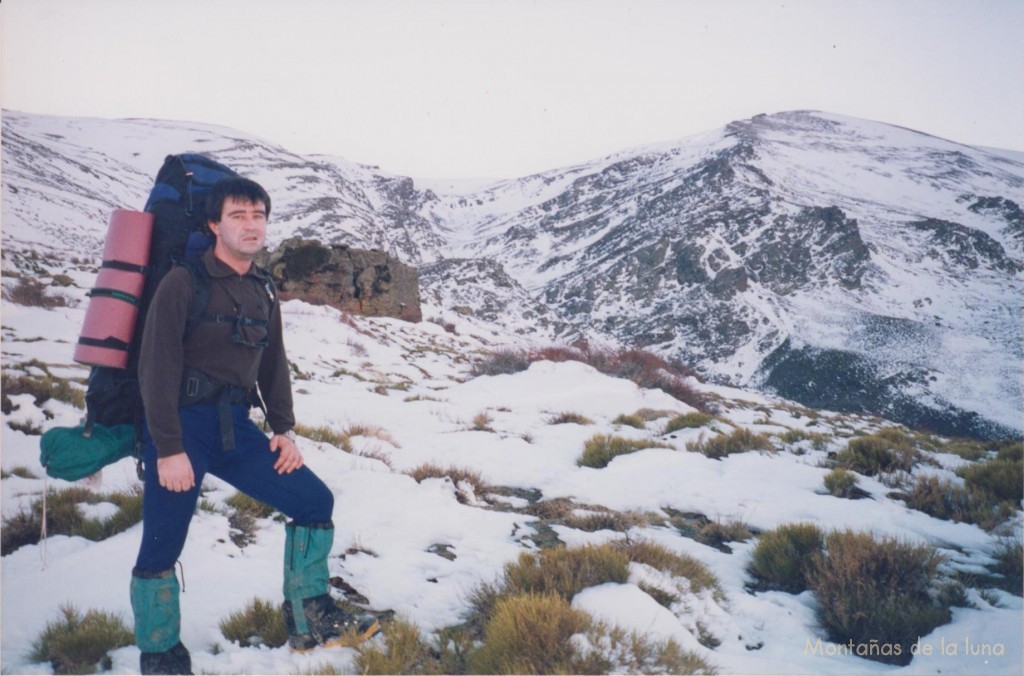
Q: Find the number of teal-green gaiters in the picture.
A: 2